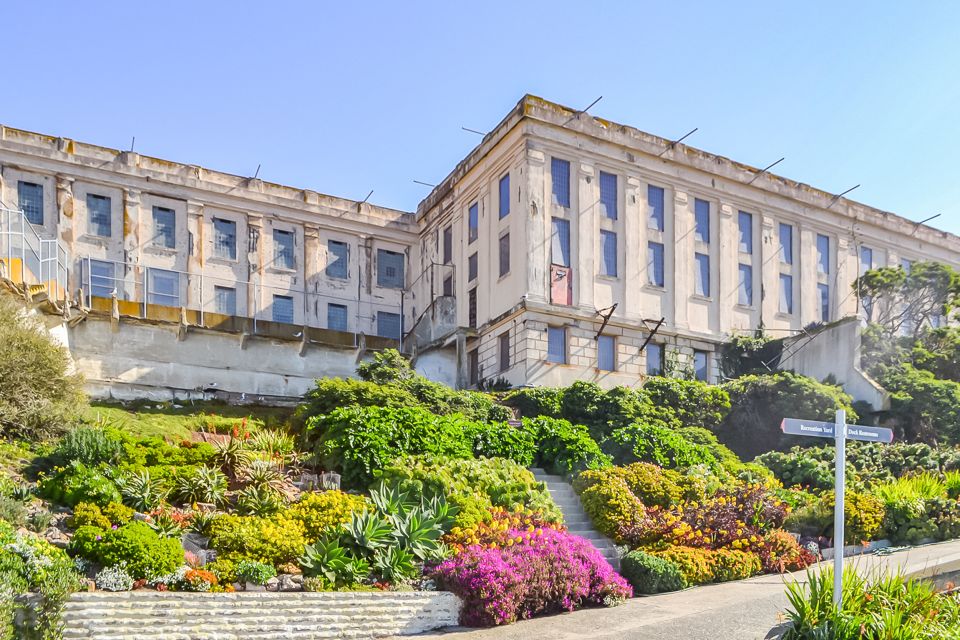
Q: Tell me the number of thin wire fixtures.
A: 10